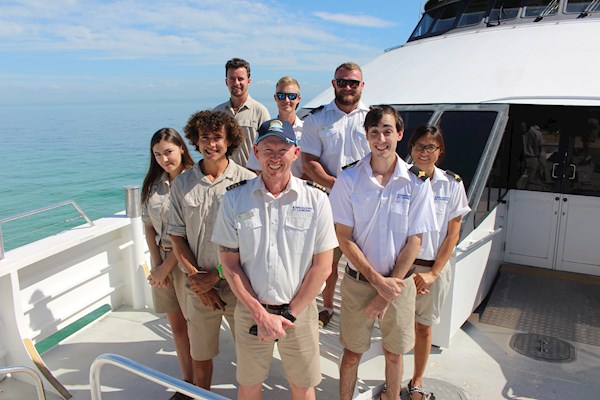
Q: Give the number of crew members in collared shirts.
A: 8